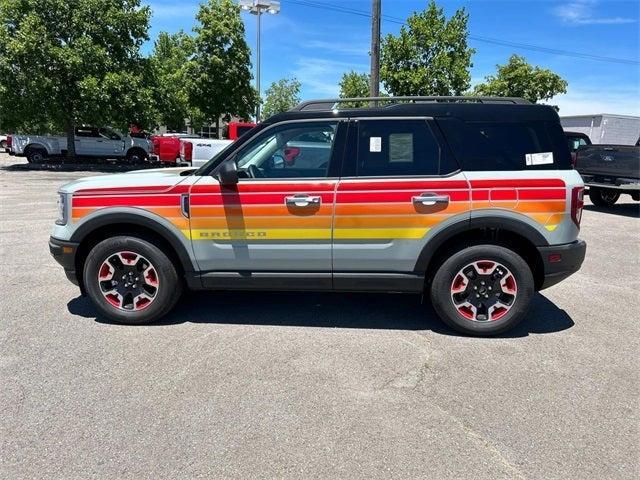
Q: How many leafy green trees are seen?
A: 7